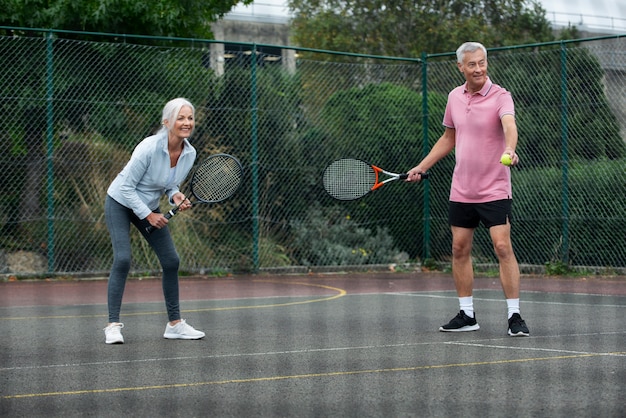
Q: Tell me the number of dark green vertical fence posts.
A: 4